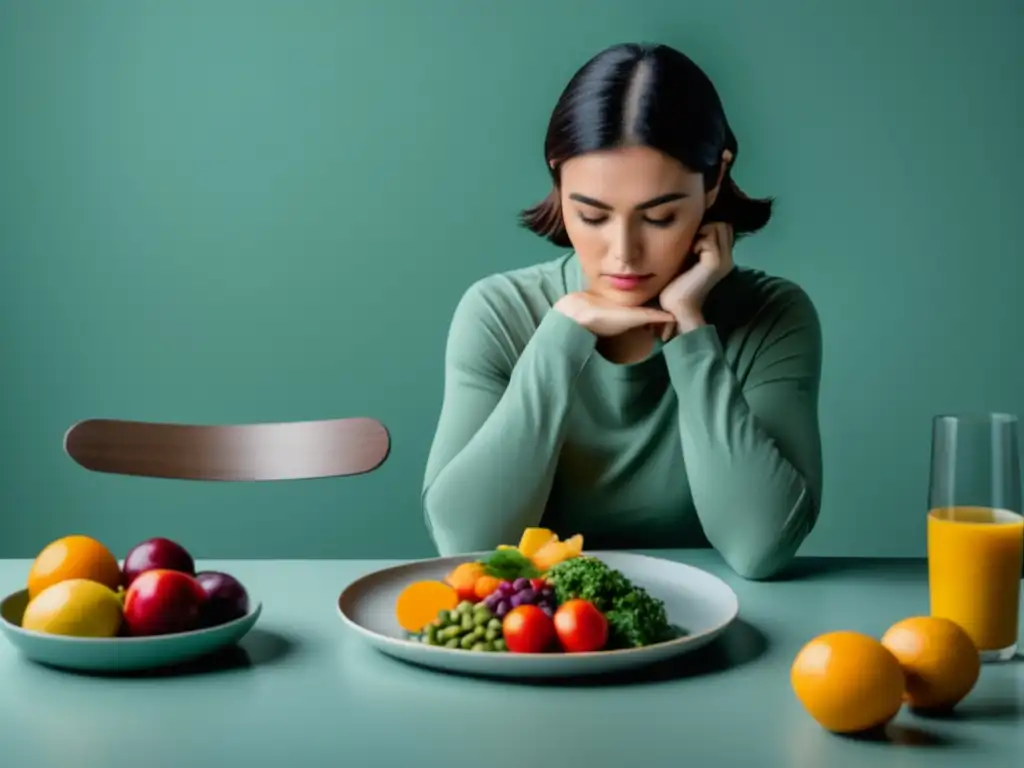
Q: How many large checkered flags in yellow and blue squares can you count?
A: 0